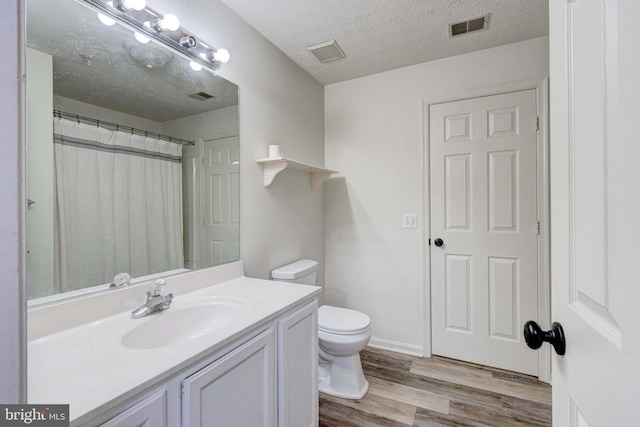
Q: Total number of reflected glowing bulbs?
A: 3